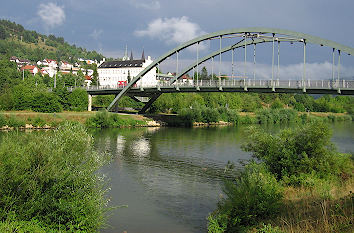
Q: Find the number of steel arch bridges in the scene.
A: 1